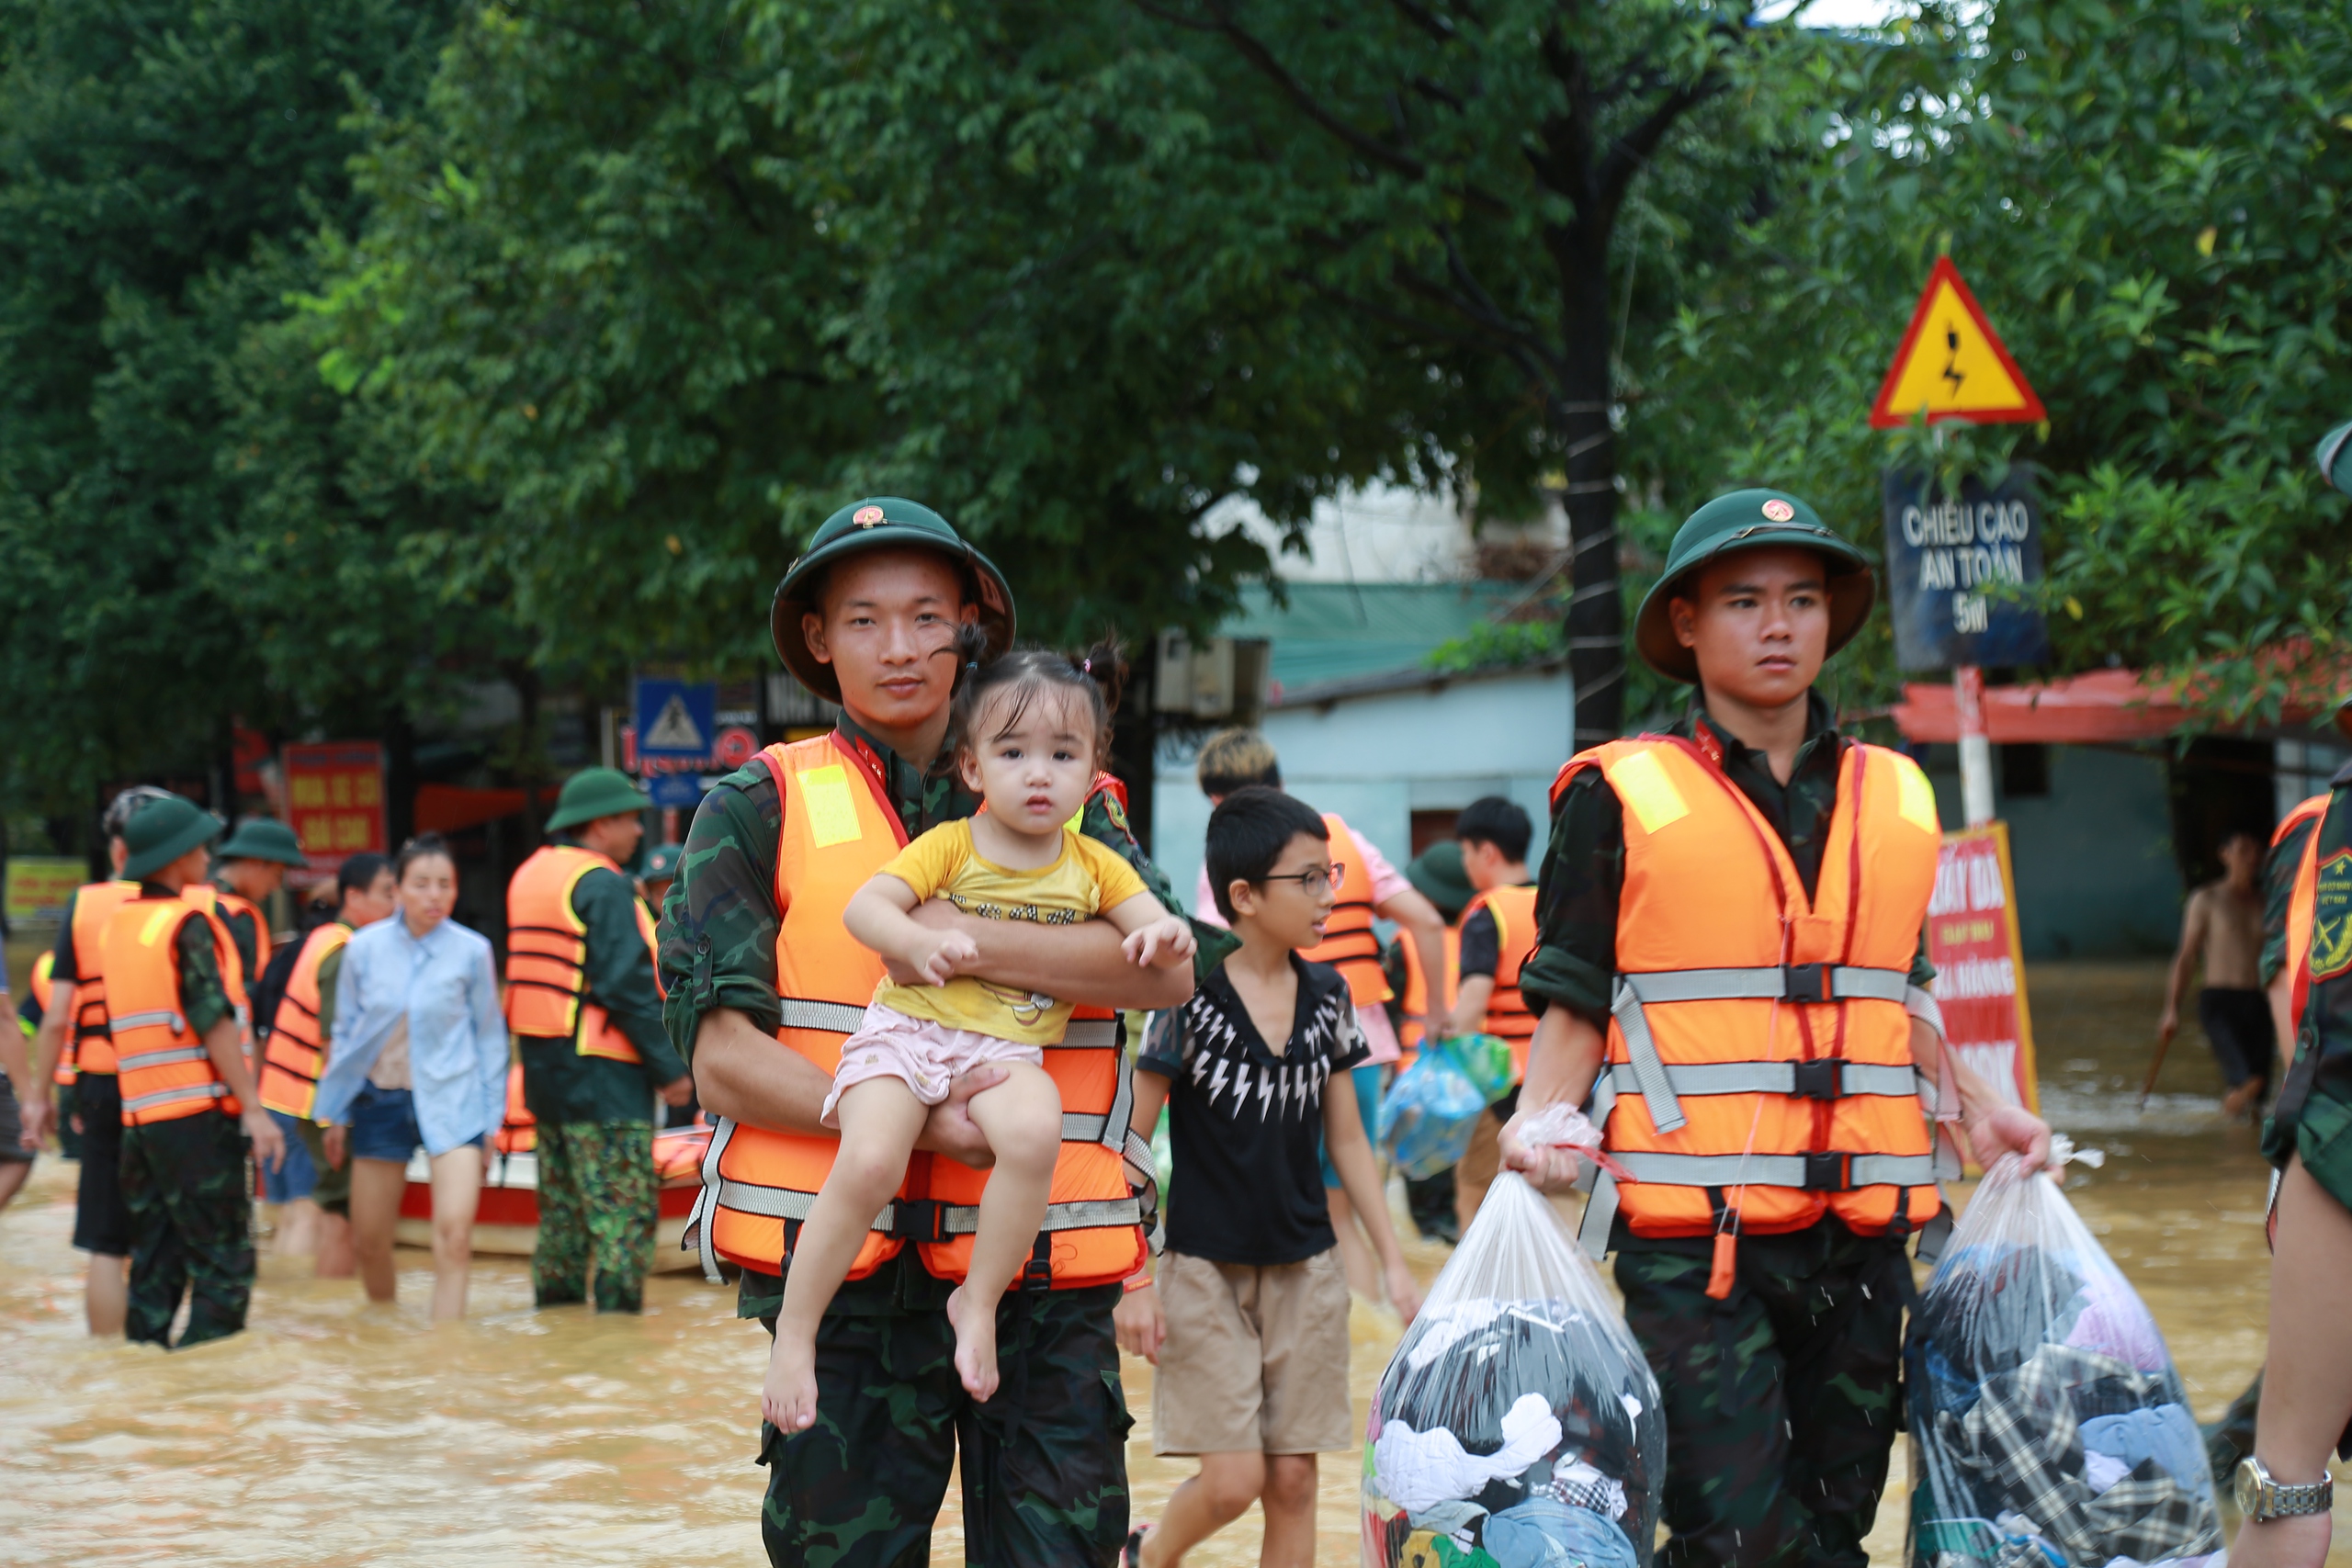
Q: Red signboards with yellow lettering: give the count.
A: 1